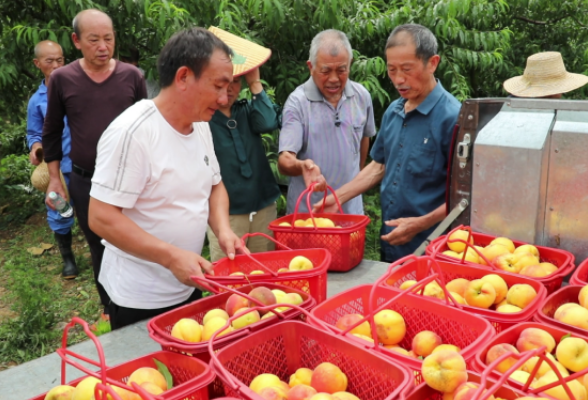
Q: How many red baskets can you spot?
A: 12